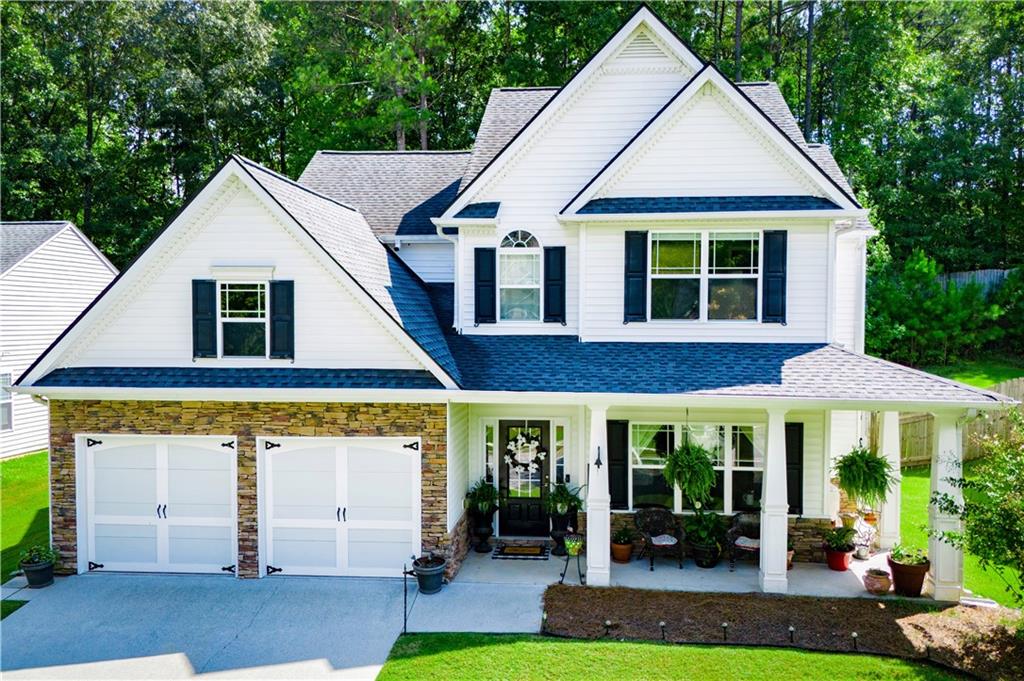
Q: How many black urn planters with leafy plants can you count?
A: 2